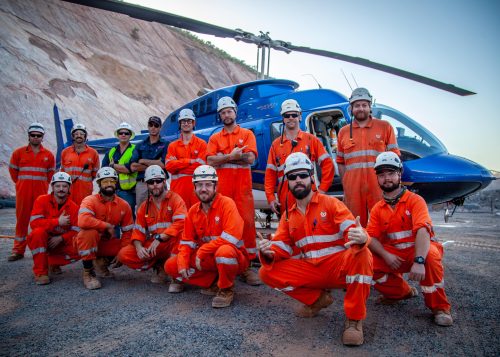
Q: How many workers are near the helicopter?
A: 14